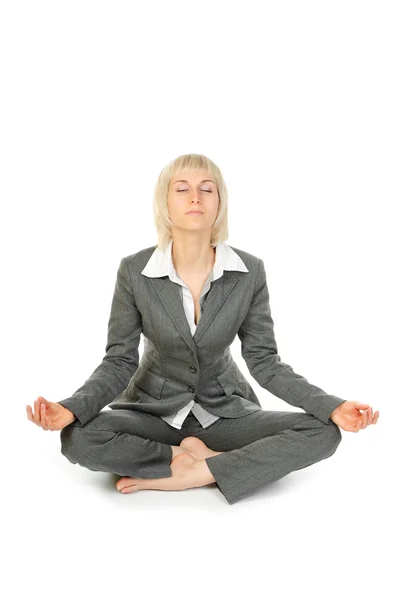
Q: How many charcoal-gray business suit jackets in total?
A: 1